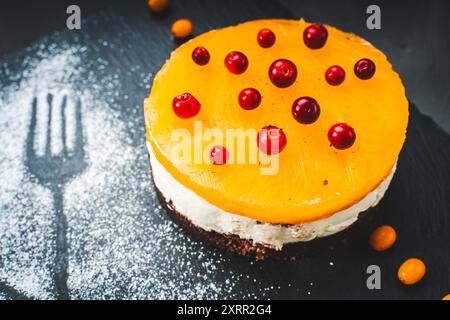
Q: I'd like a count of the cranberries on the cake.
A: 13